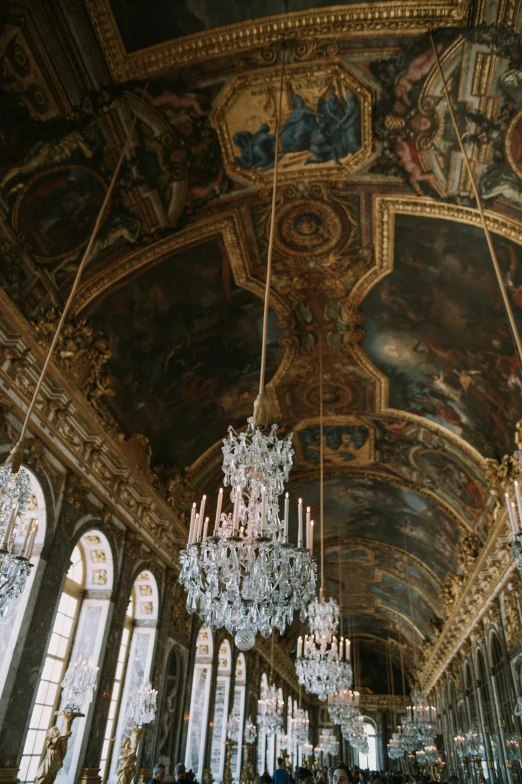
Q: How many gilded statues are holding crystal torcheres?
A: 2